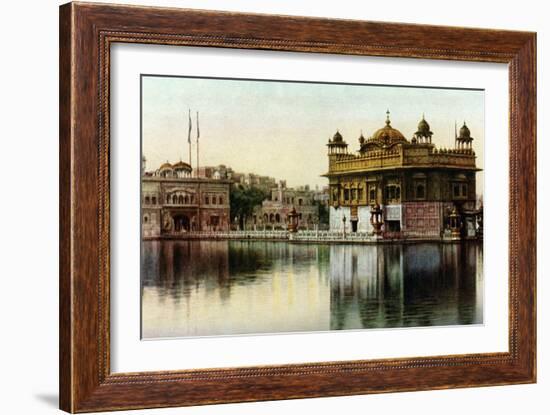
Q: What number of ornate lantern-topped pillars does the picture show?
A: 3